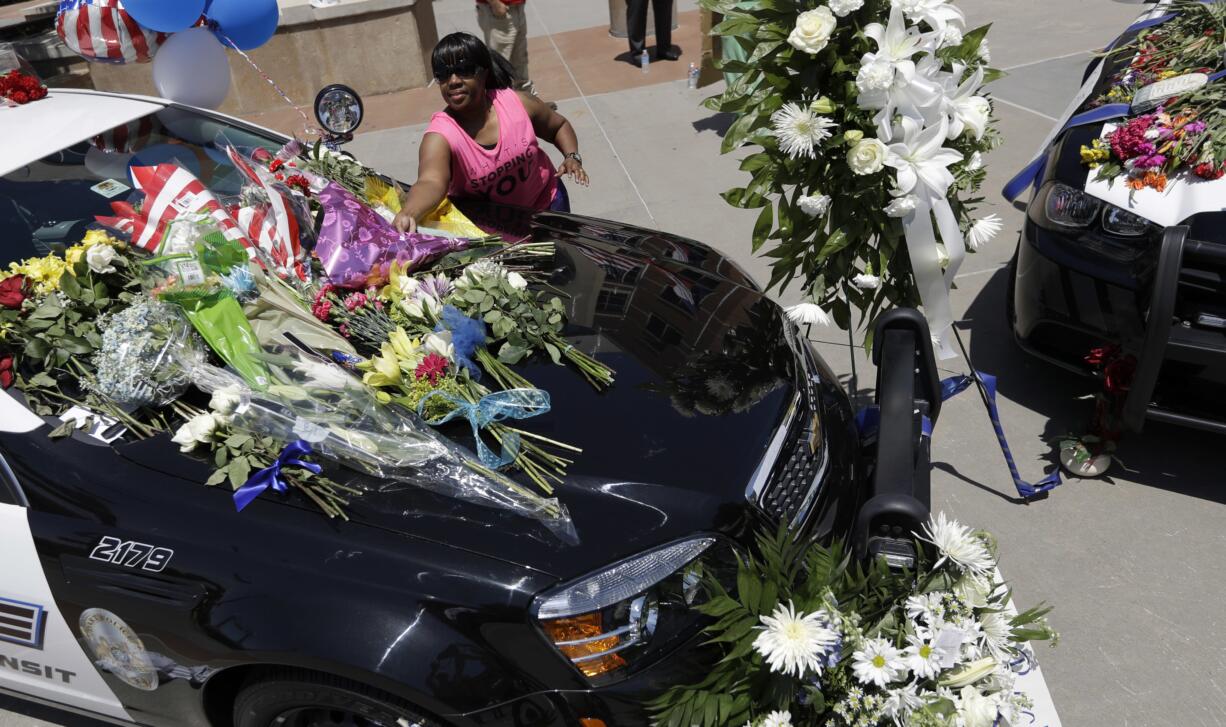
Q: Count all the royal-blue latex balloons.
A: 2